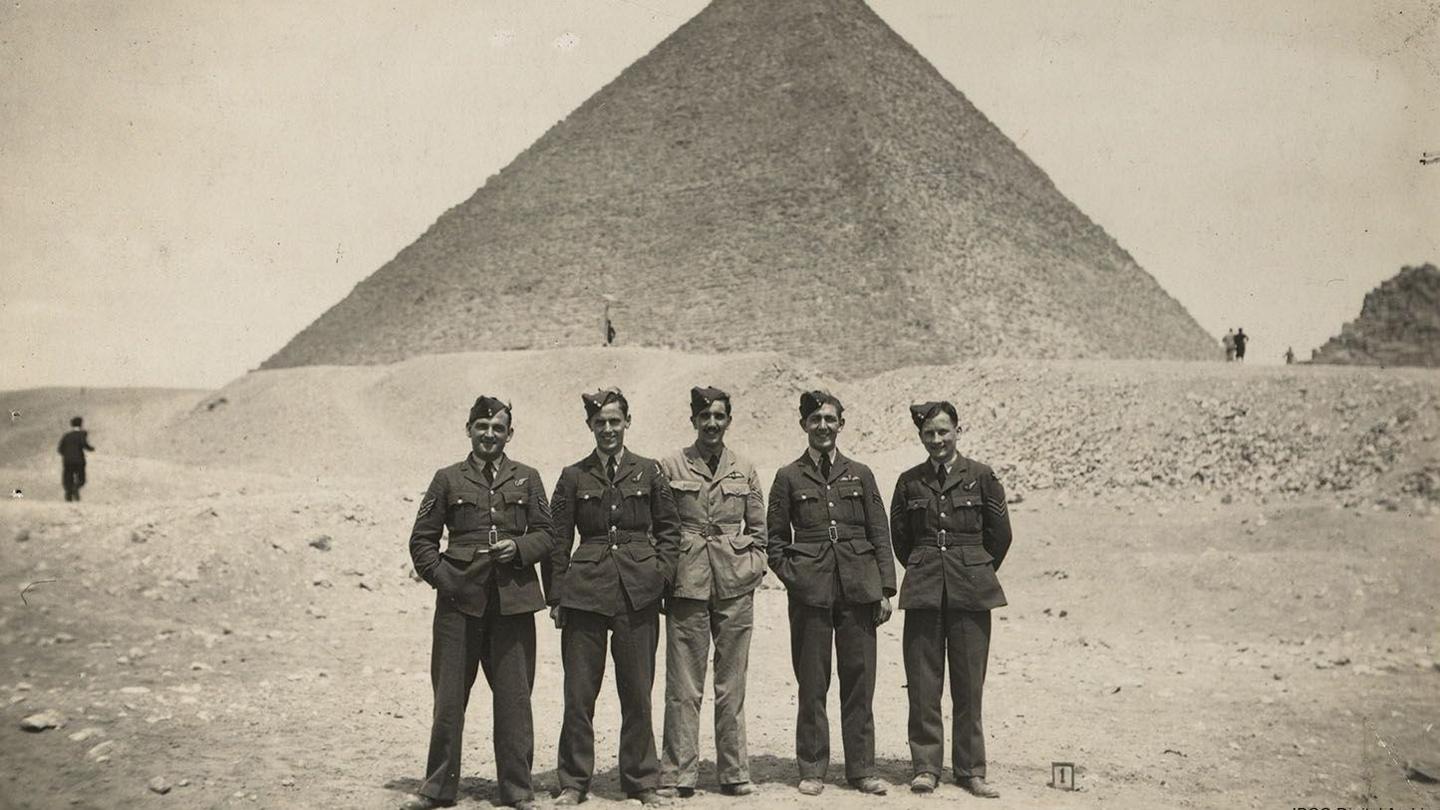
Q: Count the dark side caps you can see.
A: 5